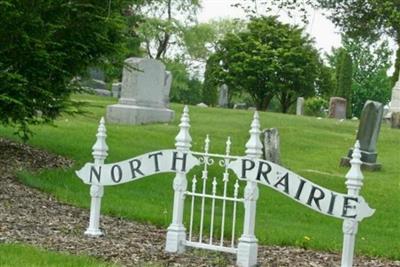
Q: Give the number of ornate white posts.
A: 4